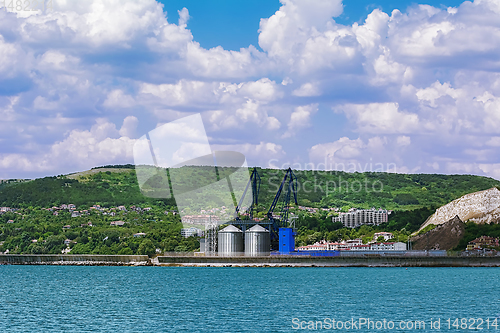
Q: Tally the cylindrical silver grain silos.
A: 2